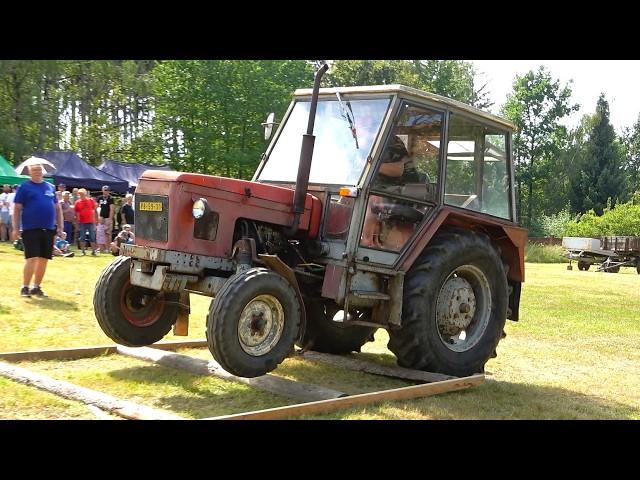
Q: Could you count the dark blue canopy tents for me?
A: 2